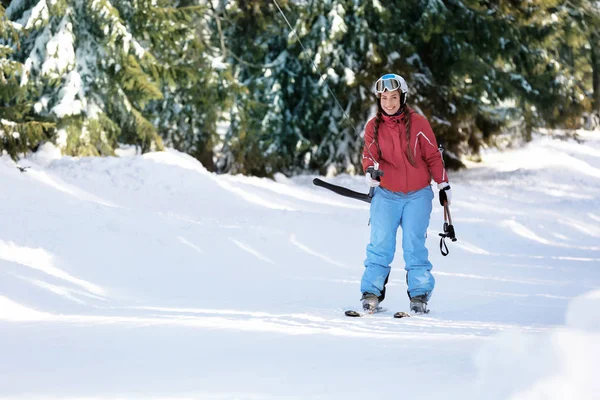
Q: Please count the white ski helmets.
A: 1